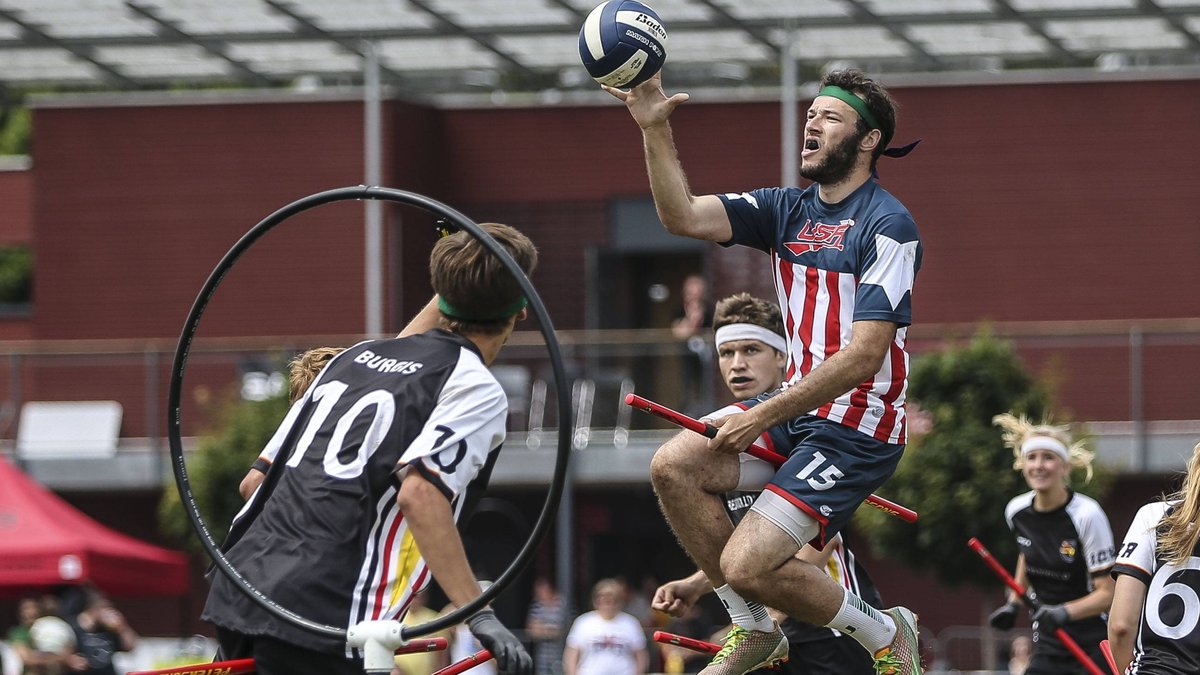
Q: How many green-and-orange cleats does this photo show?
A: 2